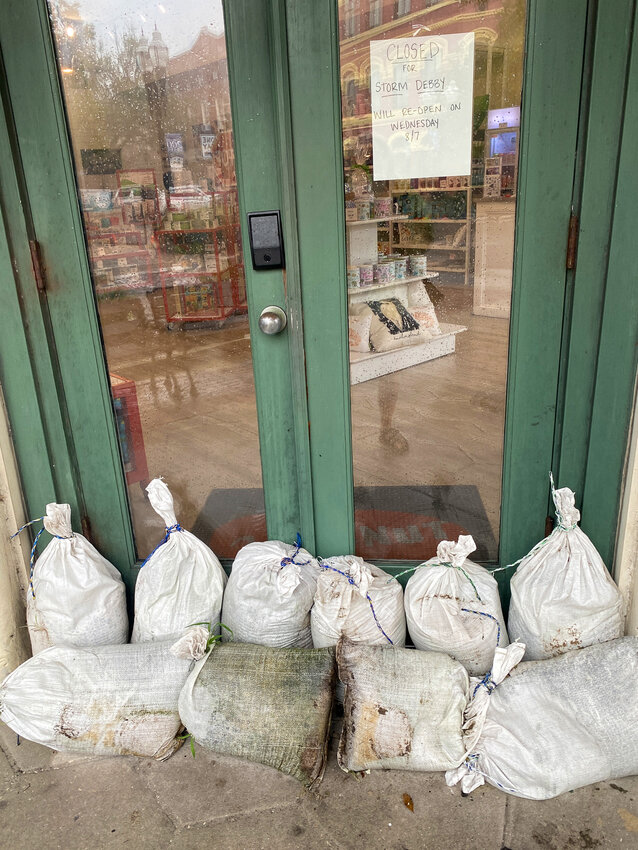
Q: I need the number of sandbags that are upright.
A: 6